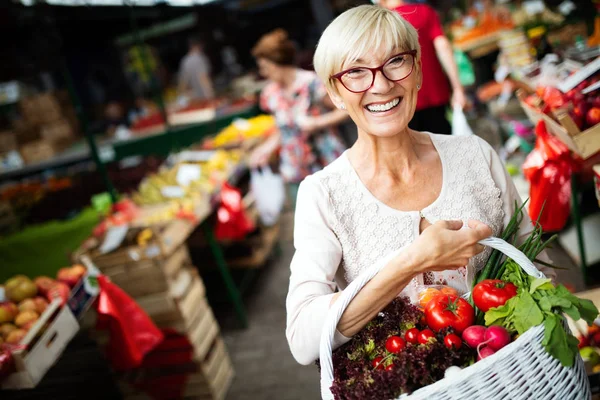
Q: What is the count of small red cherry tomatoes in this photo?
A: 6